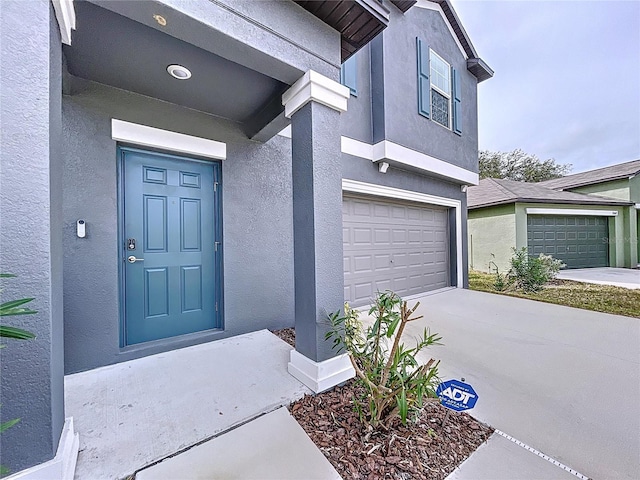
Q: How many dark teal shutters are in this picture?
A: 3